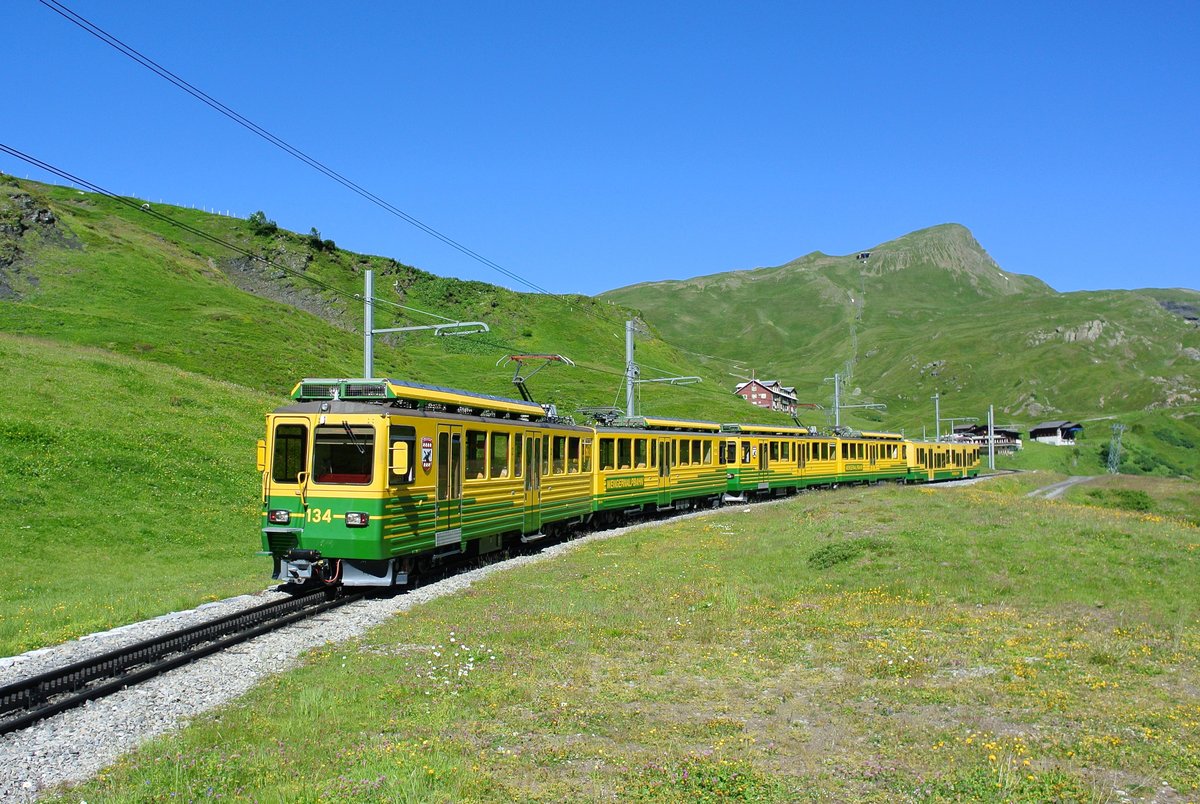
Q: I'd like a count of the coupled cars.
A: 5